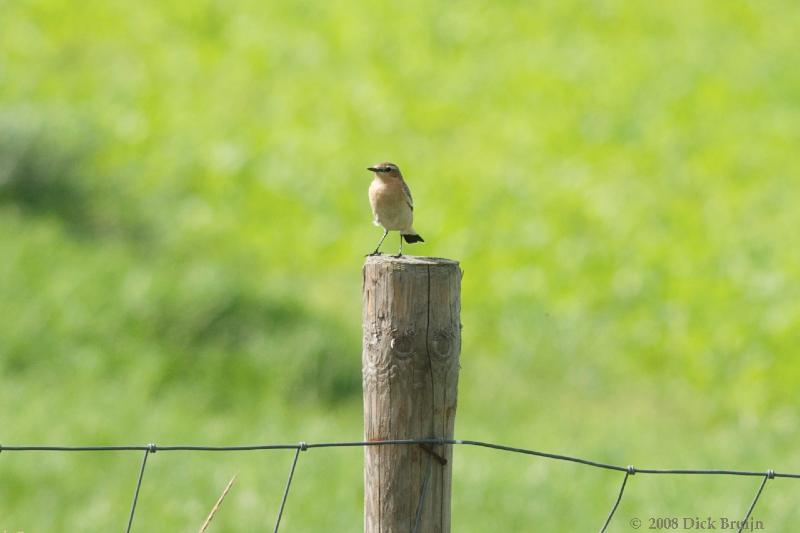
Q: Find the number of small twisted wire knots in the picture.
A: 4